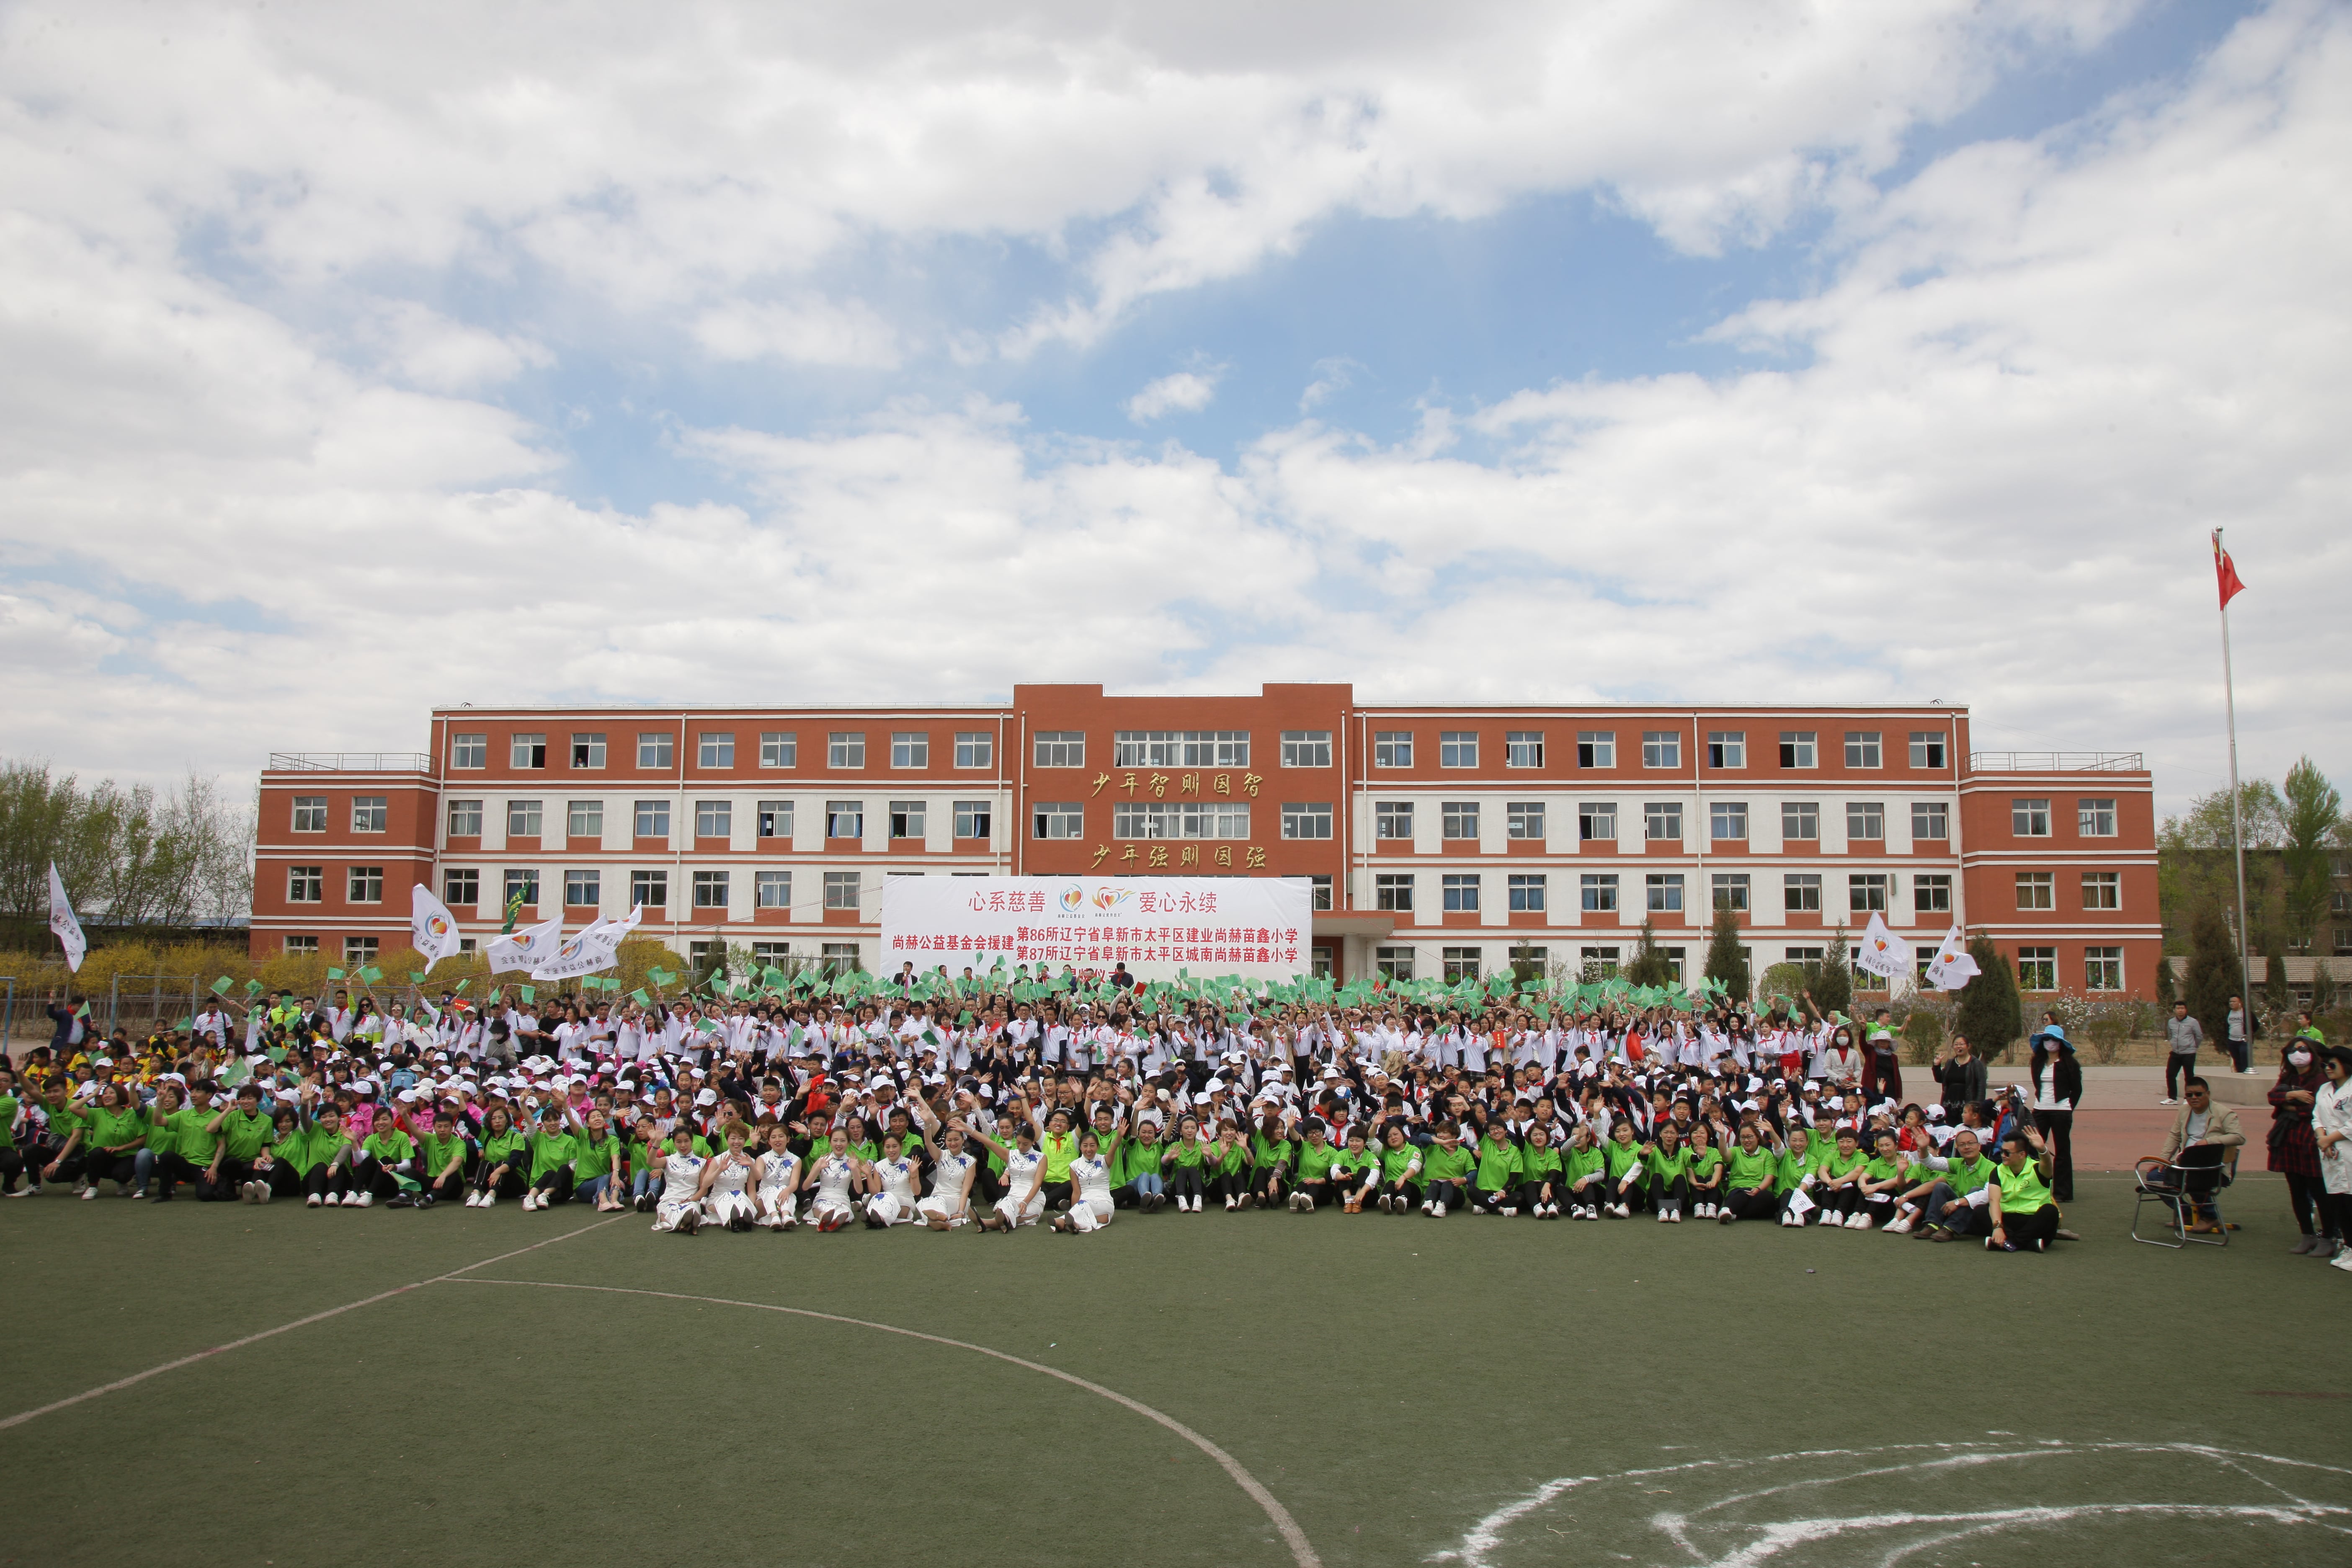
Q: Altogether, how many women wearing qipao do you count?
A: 8